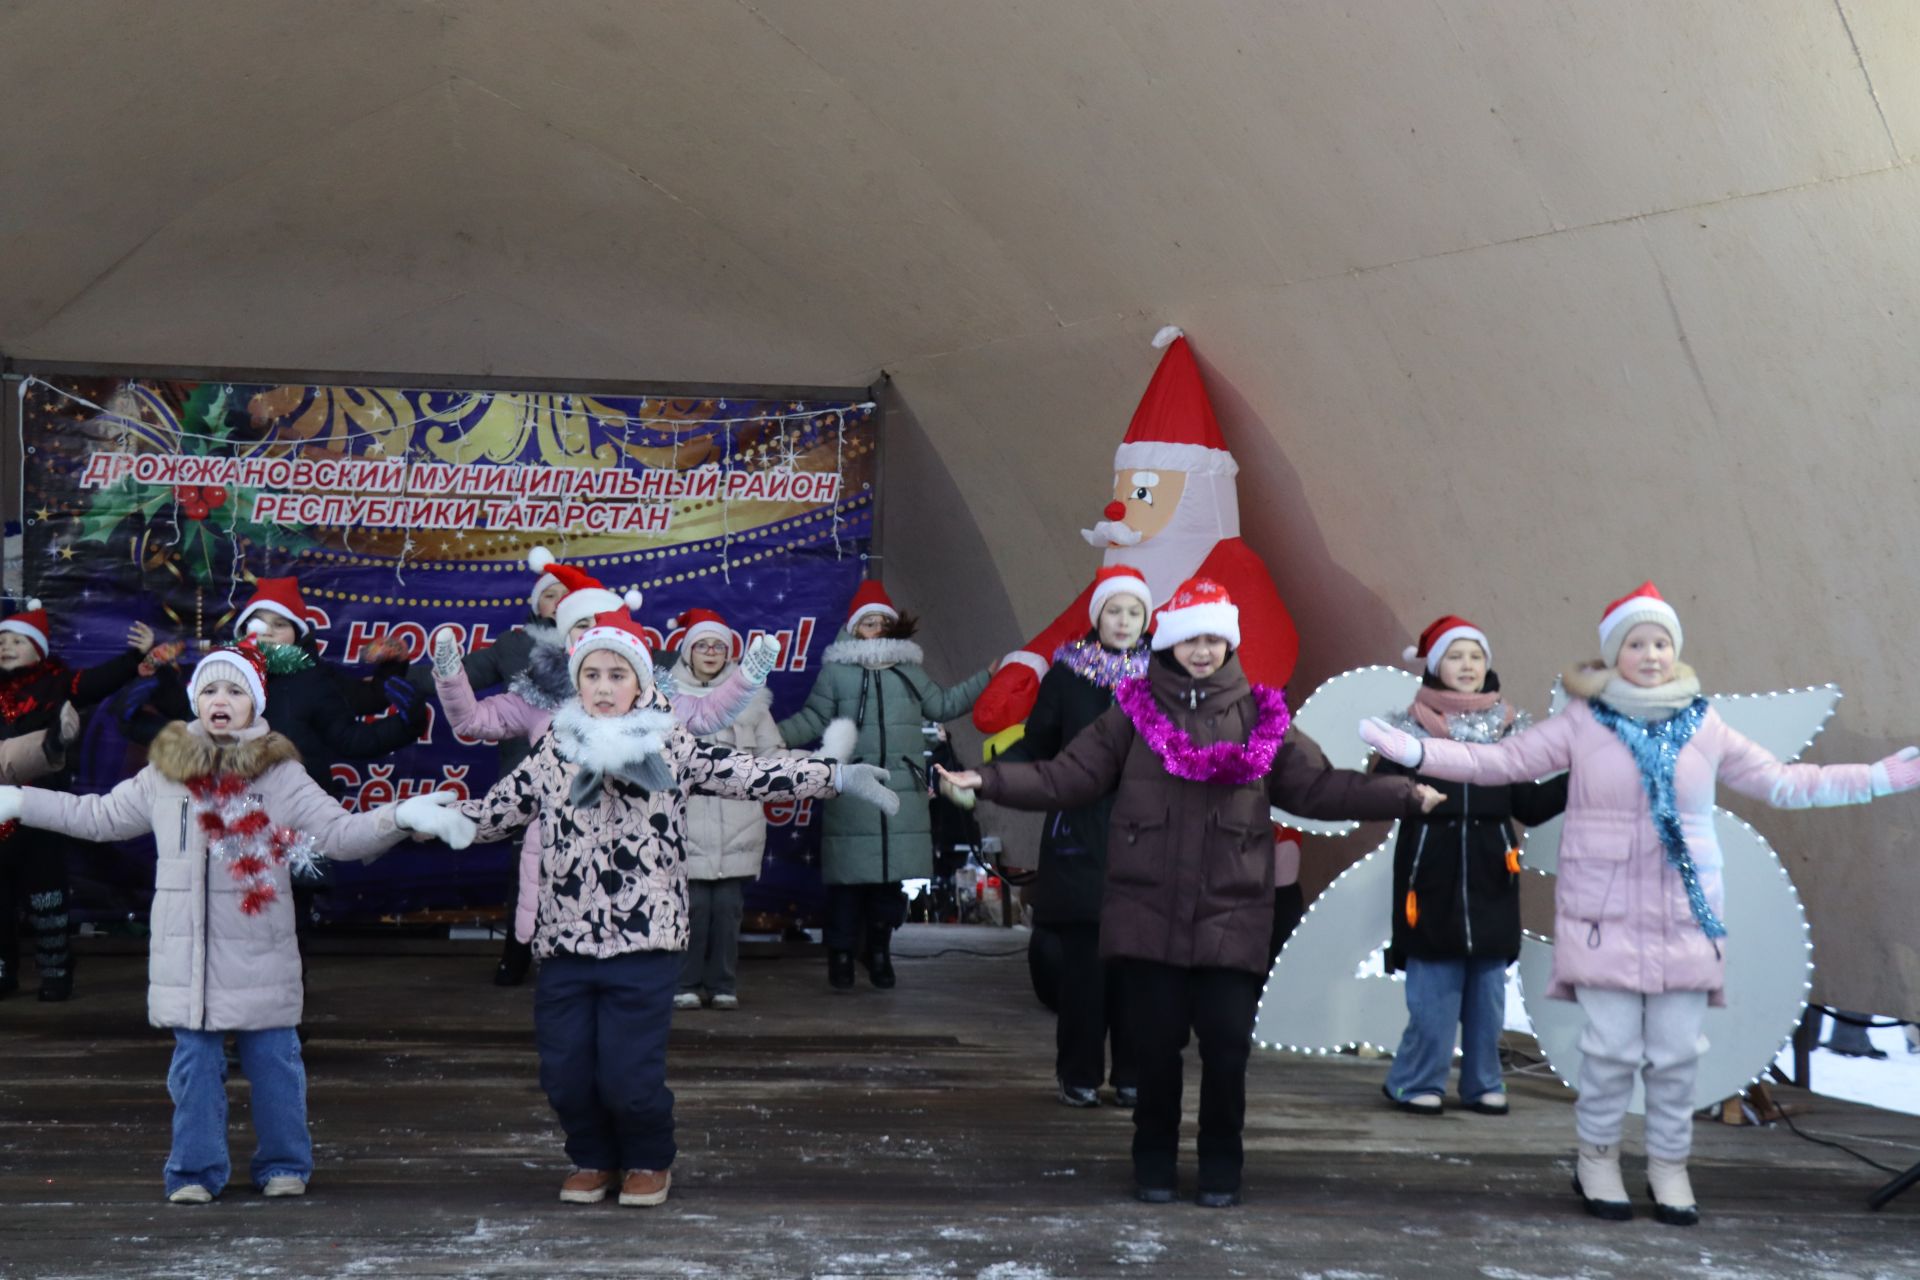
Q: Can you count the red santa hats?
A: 13